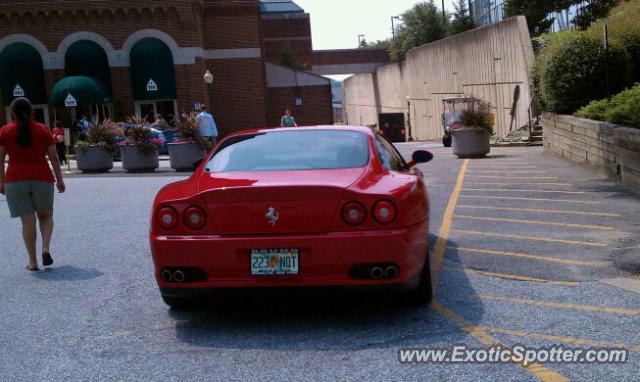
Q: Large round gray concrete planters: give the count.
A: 4